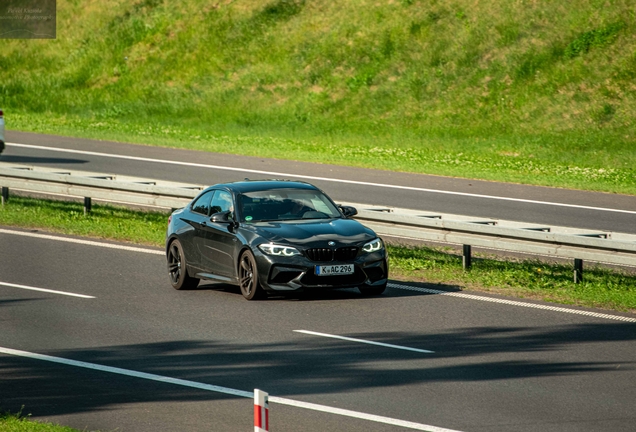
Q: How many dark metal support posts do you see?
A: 4